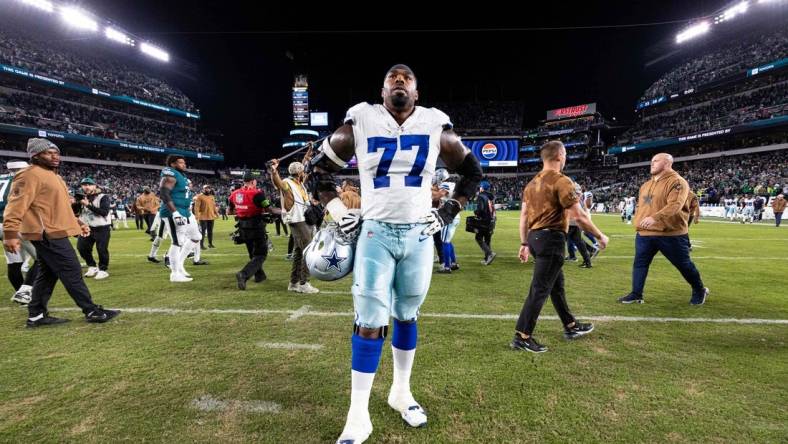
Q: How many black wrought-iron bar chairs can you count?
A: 0